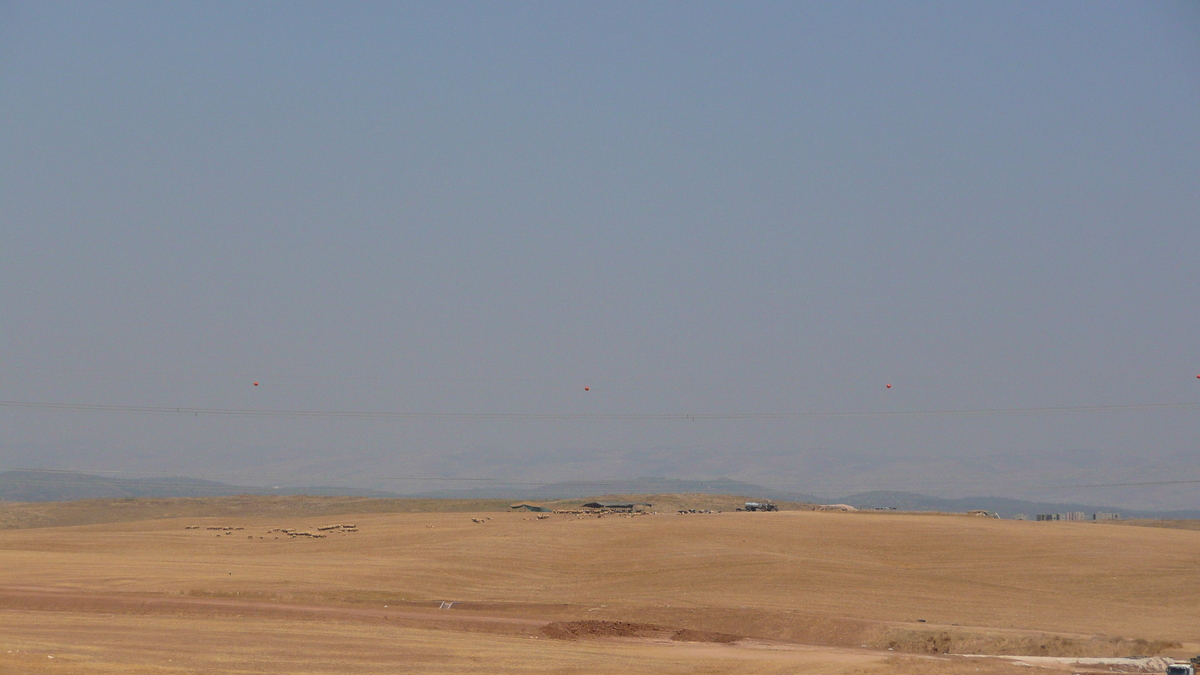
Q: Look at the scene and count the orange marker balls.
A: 4